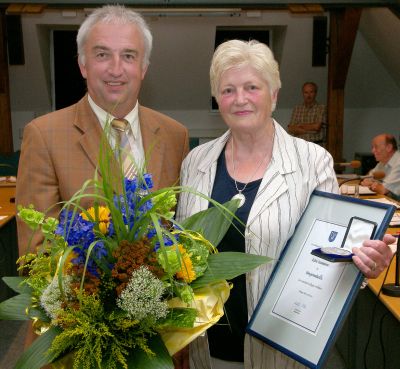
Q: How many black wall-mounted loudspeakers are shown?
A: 2